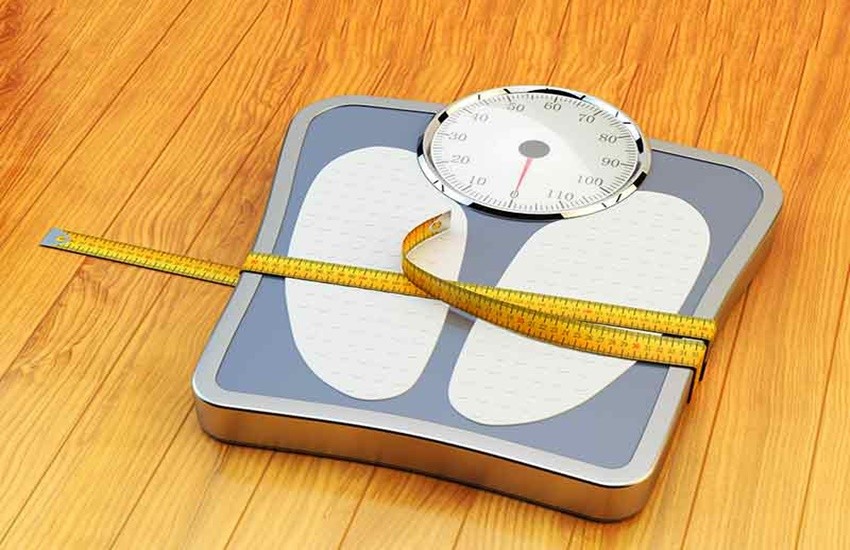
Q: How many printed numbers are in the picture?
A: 12